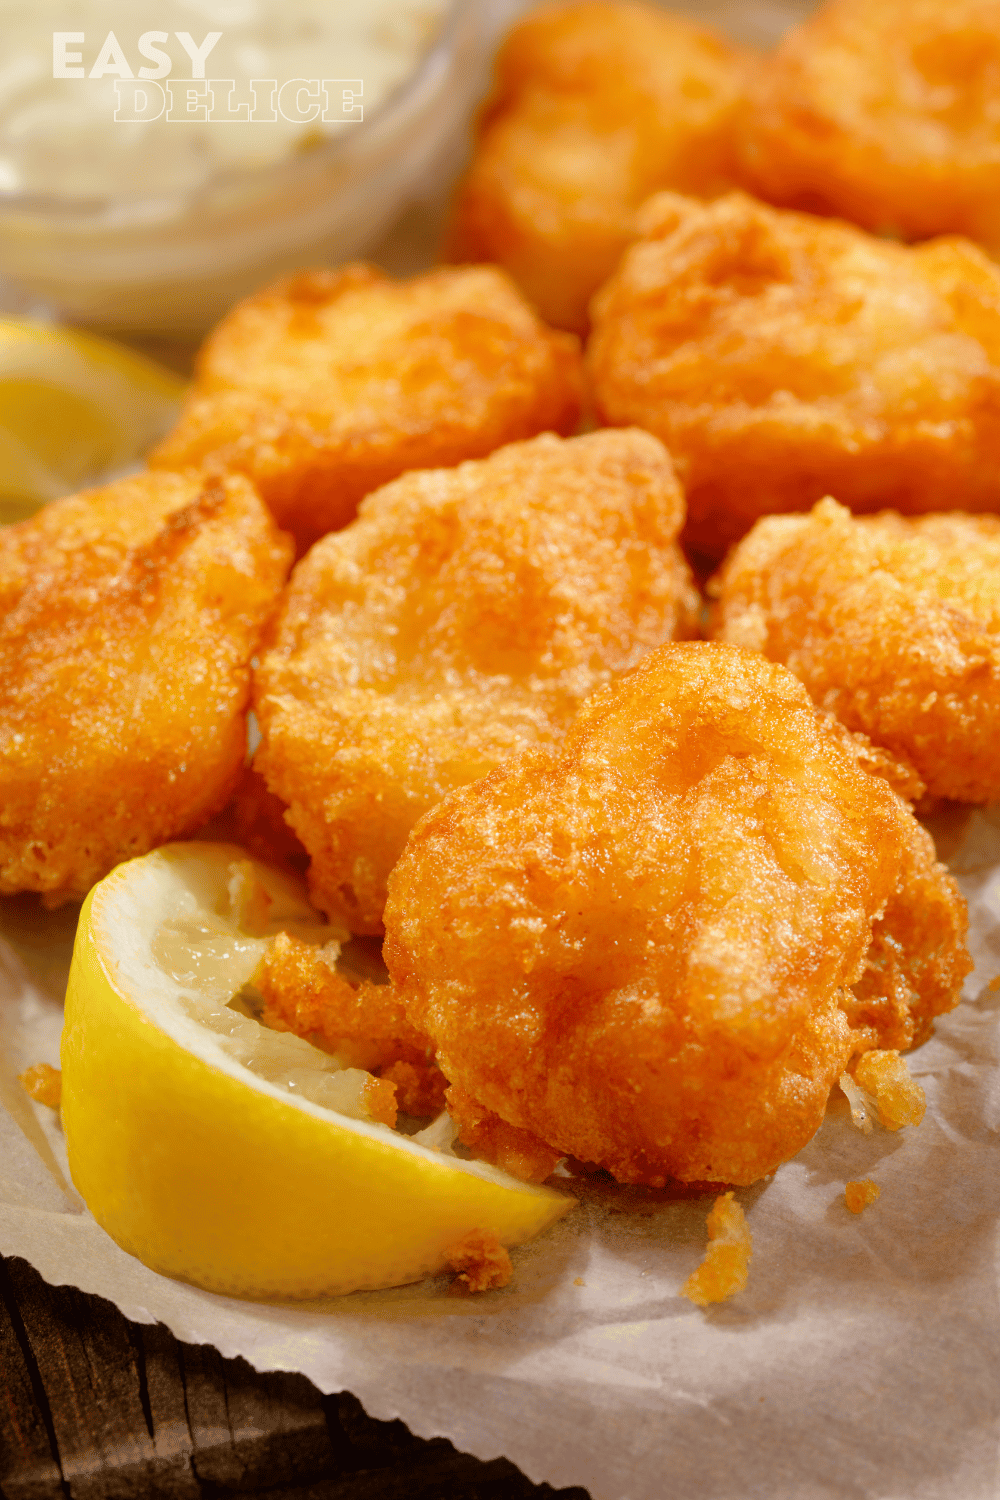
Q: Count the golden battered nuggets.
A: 8